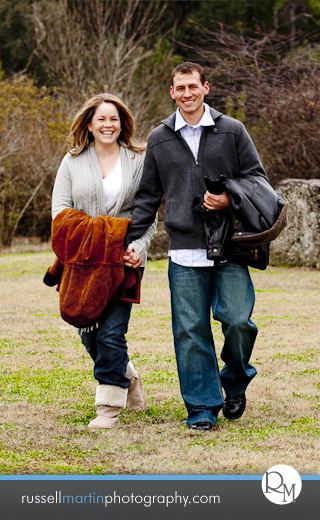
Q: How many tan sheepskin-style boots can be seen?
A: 2